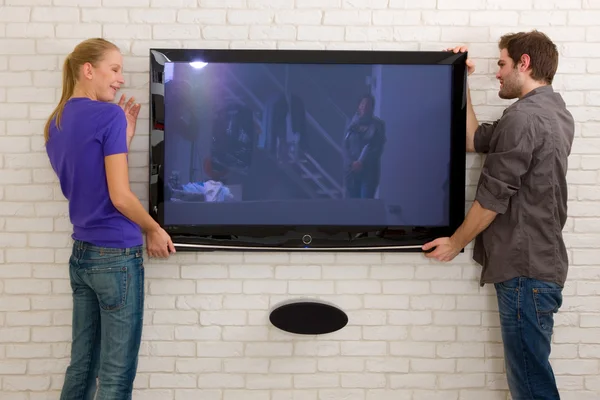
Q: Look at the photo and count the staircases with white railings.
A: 1